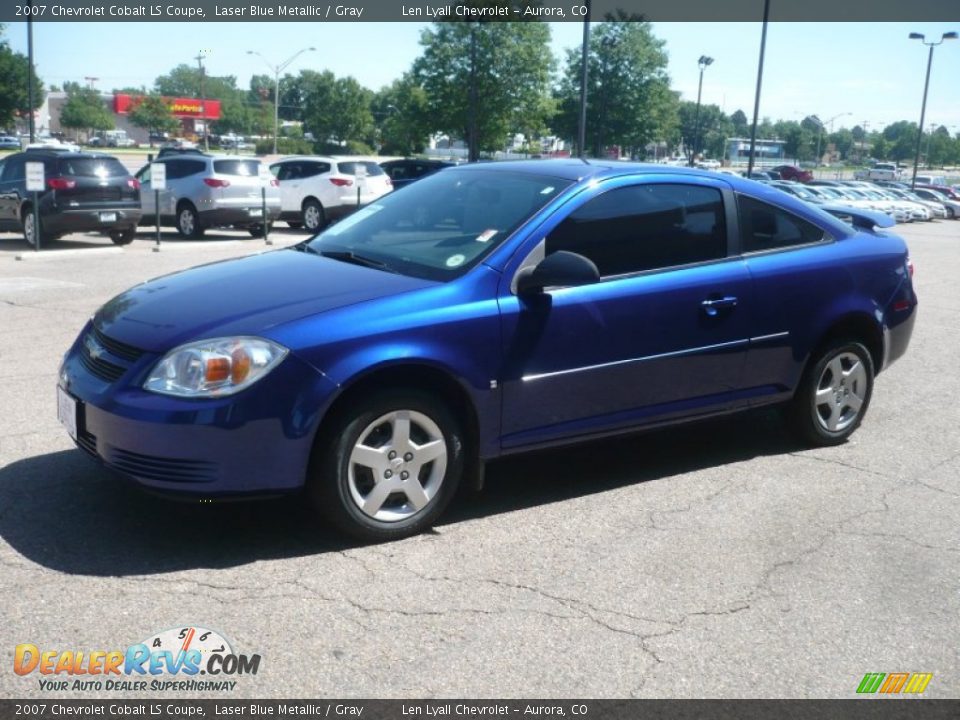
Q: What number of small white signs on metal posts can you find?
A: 4